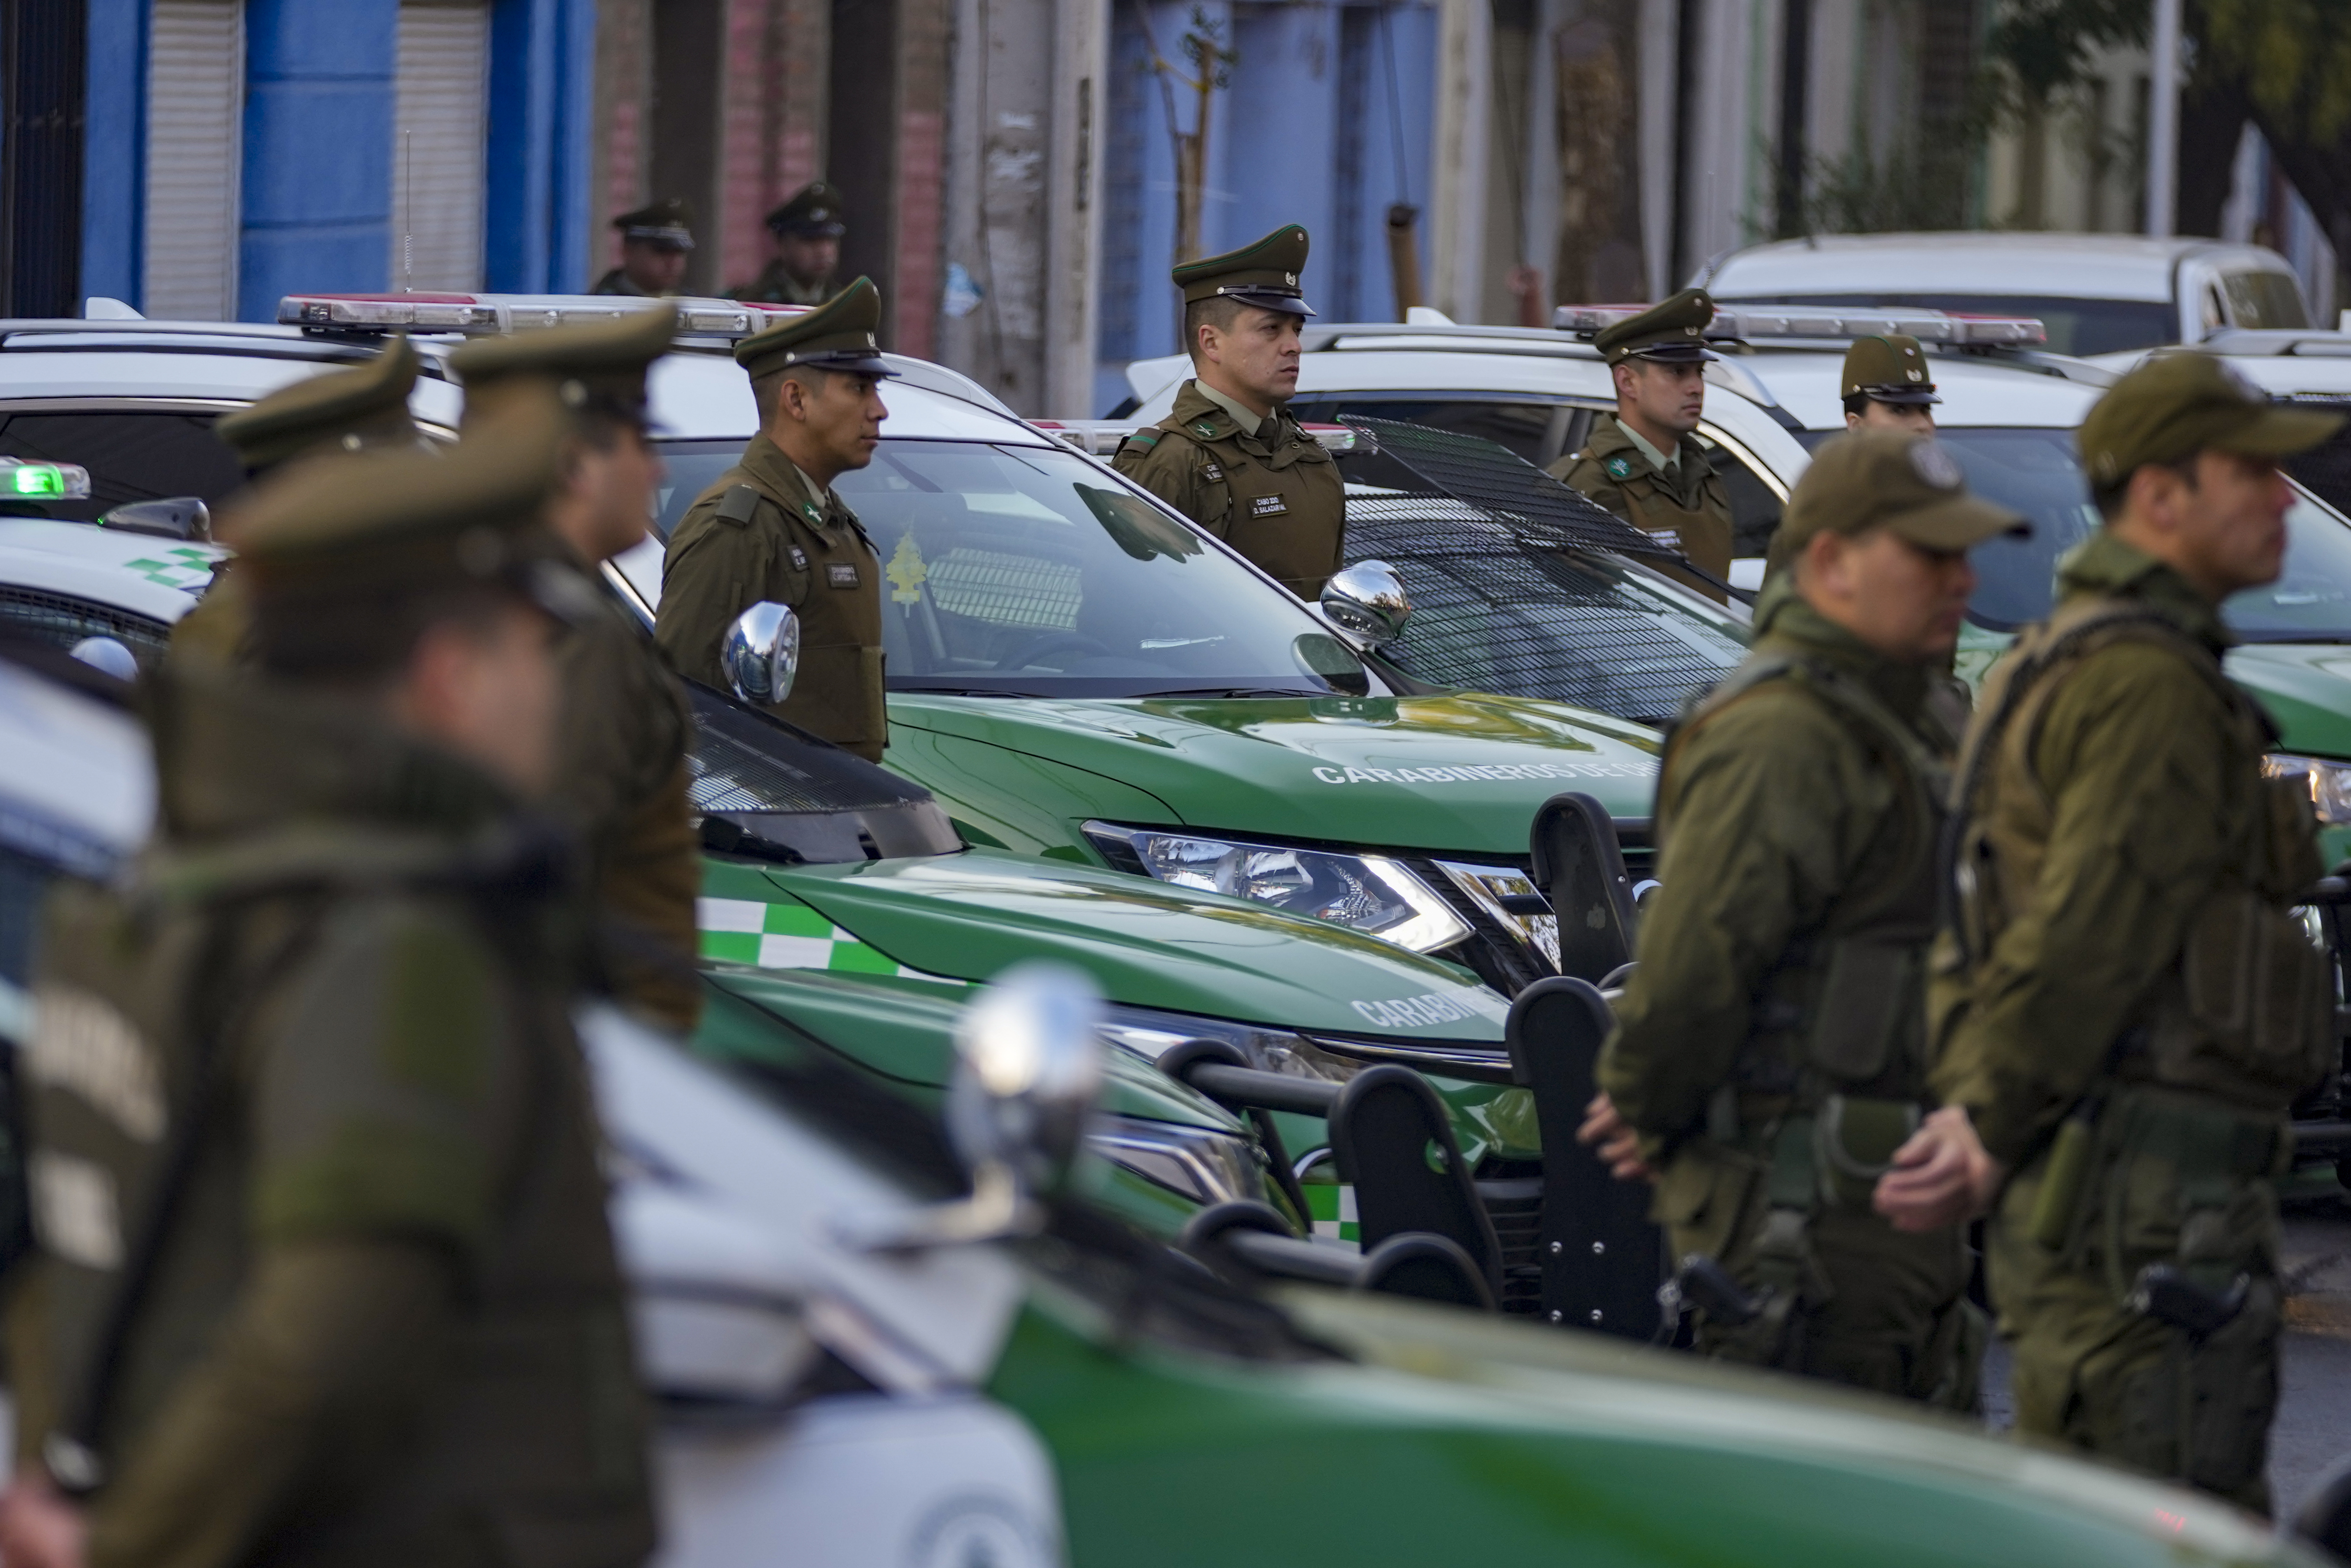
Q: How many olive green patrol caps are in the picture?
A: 2